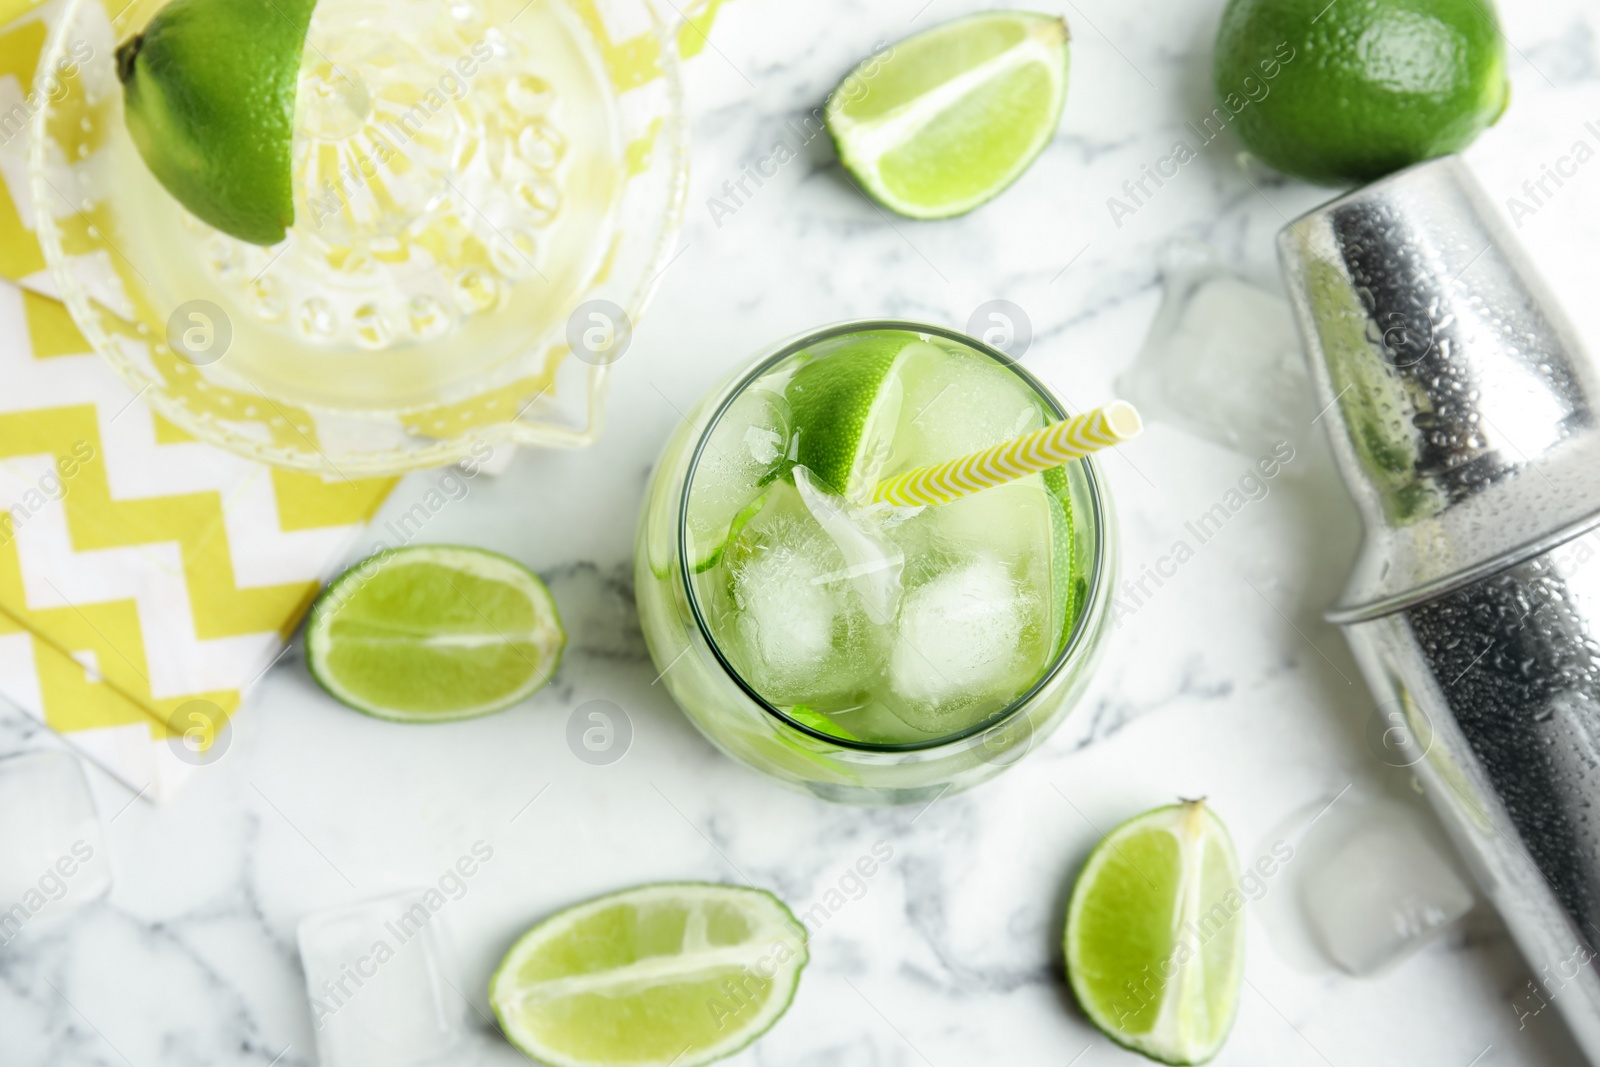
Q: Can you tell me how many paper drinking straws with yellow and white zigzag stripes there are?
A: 1